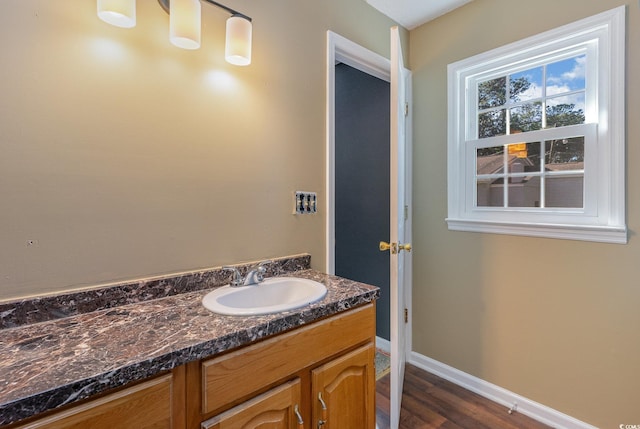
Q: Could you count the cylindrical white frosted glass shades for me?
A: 3